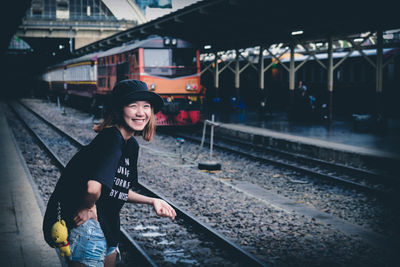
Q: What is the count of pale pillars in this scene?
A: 6